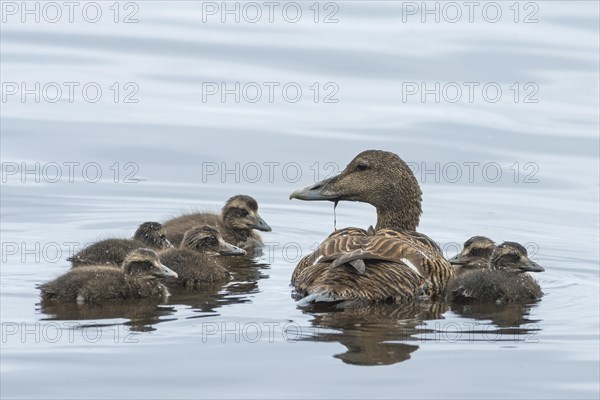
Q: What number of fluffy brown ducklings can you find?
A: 6